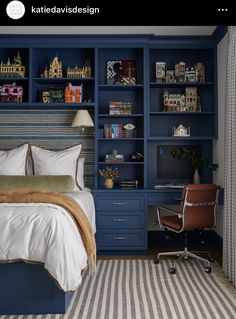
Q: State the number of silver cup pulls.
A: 3